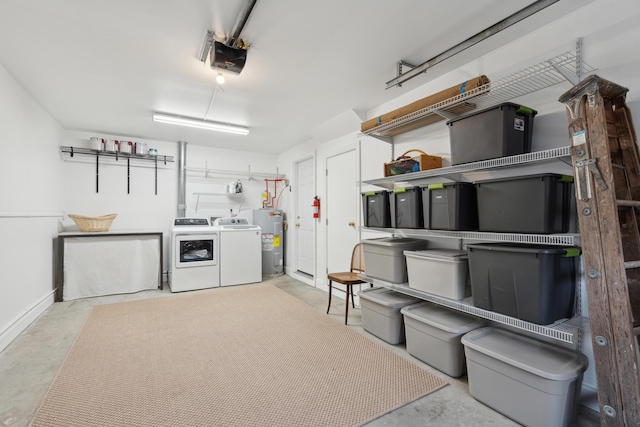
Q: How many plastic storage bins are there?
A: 11